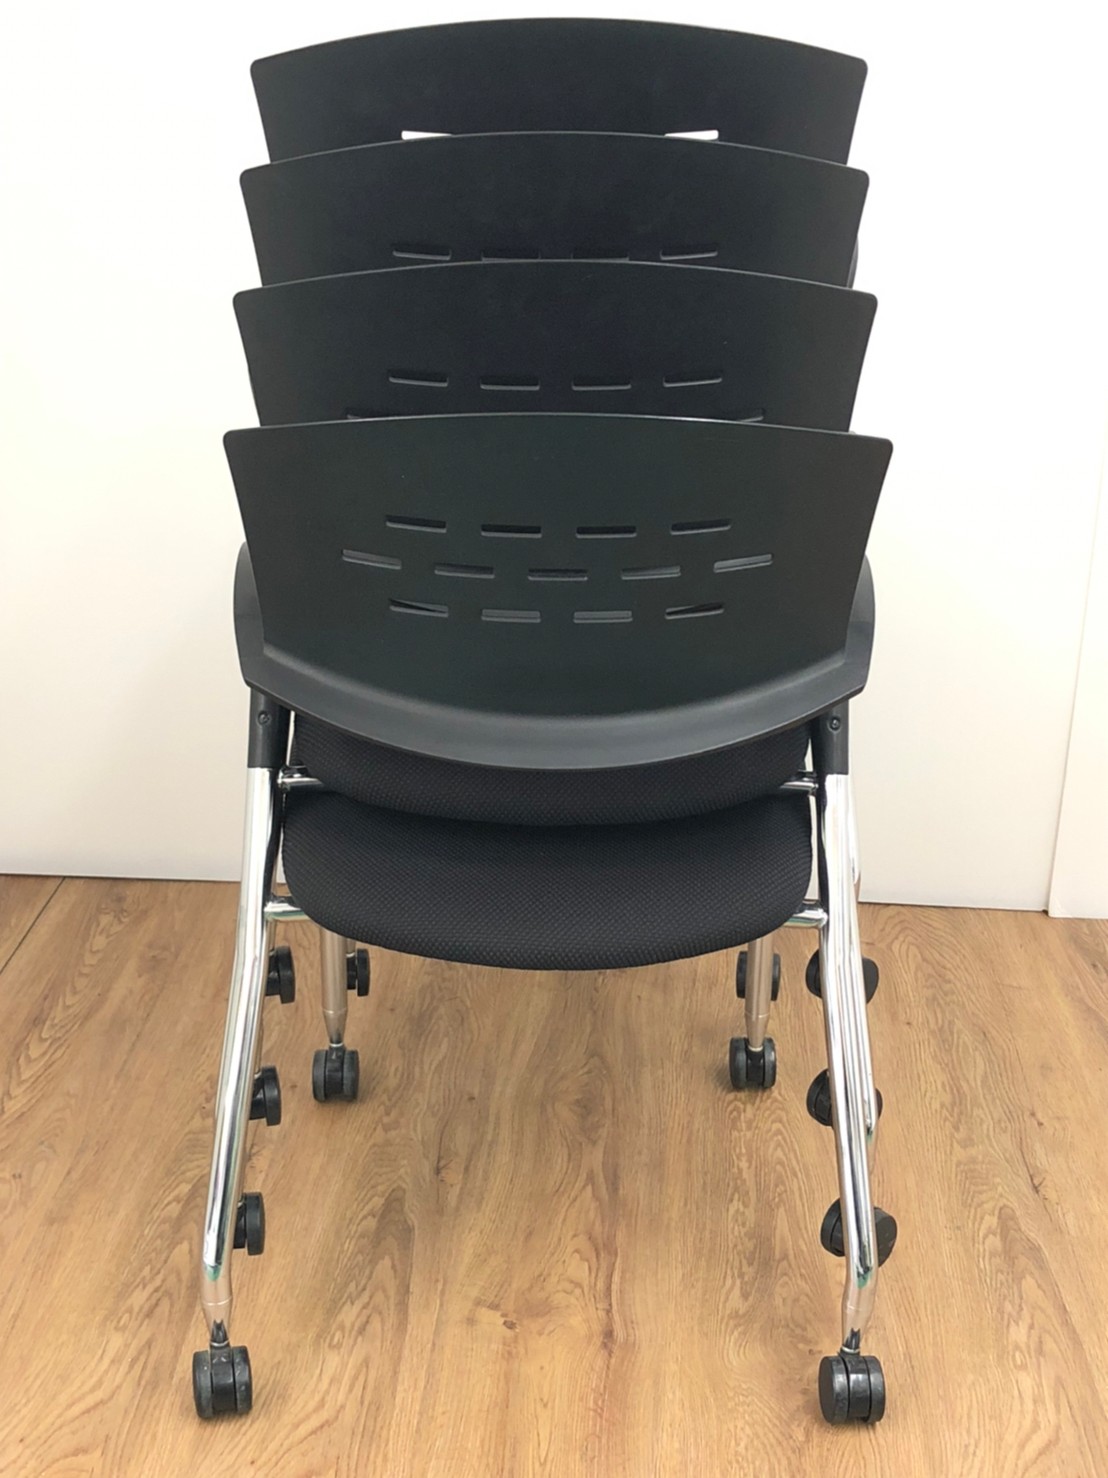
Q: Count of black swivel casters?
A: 12